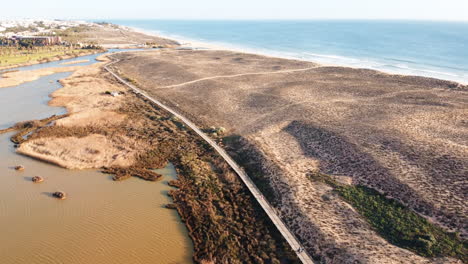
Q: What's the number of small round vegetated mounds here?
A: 3